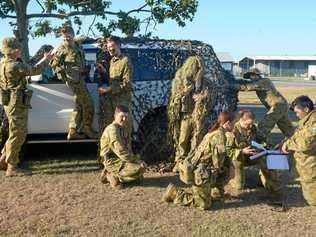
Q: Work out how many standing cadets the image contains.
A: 5